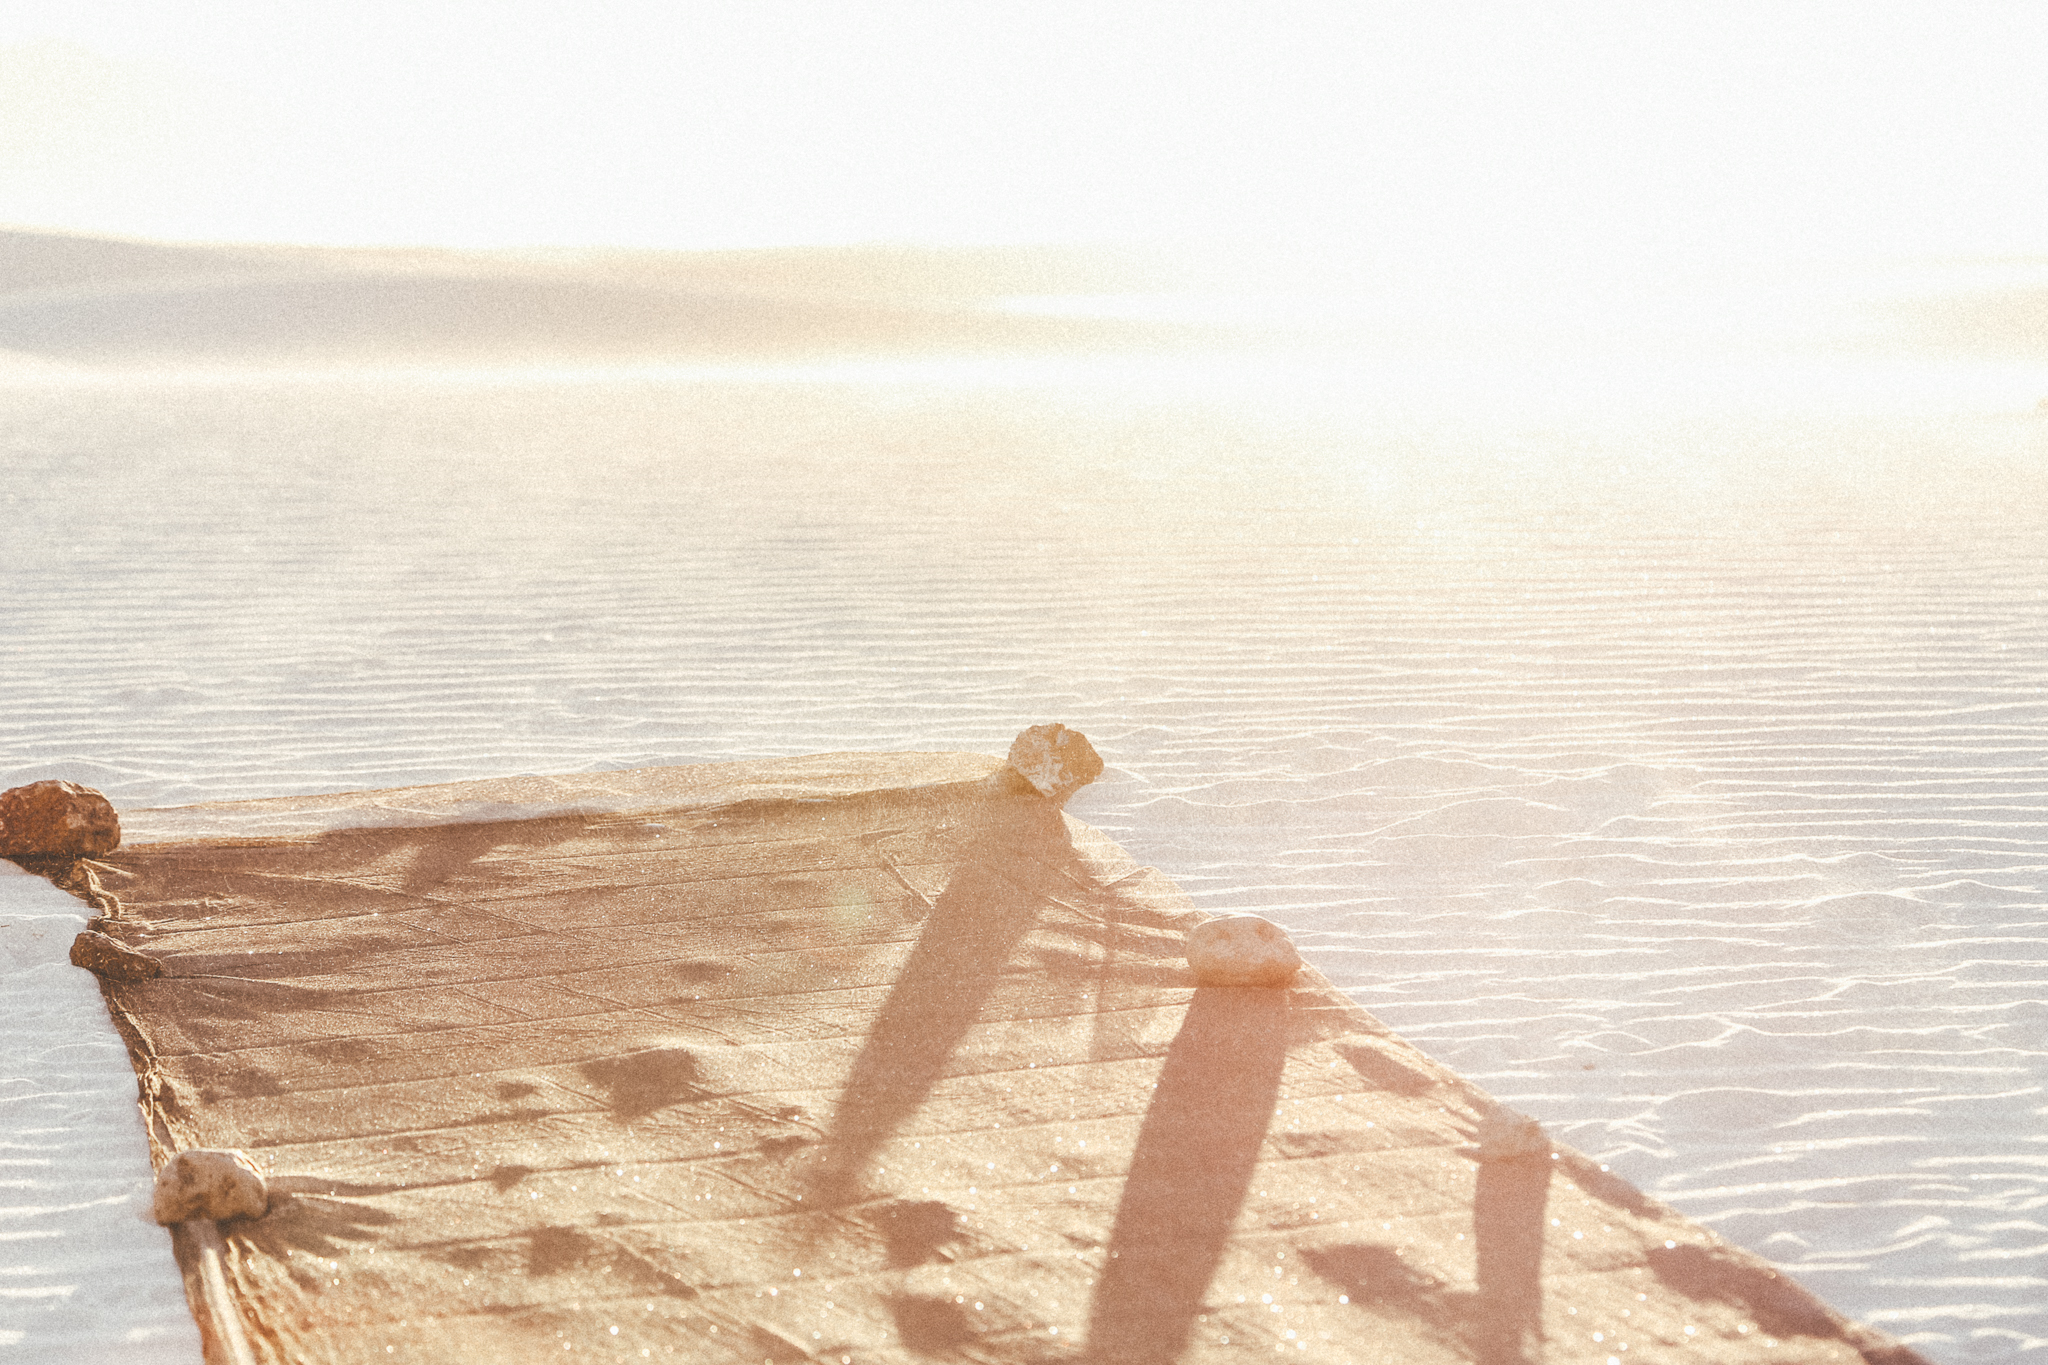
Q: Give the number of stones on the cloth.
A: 6